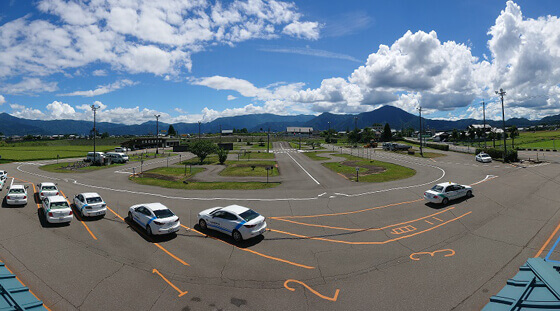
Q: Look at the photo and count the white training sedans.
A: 10